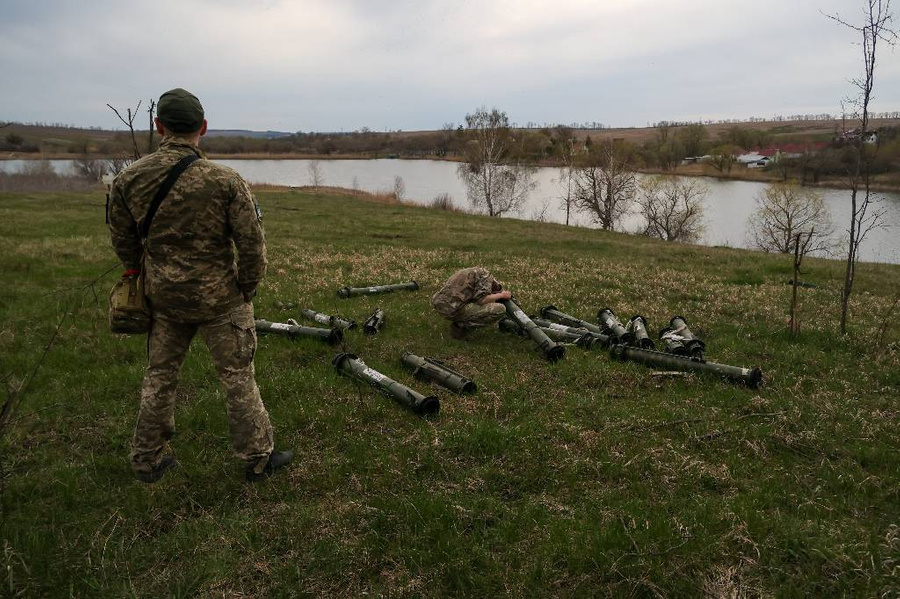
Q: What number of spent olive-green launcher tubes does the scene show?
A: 15